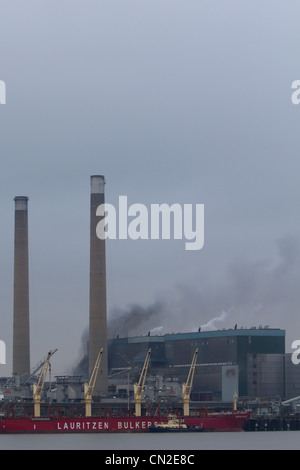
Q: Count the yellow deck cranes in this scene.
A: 4